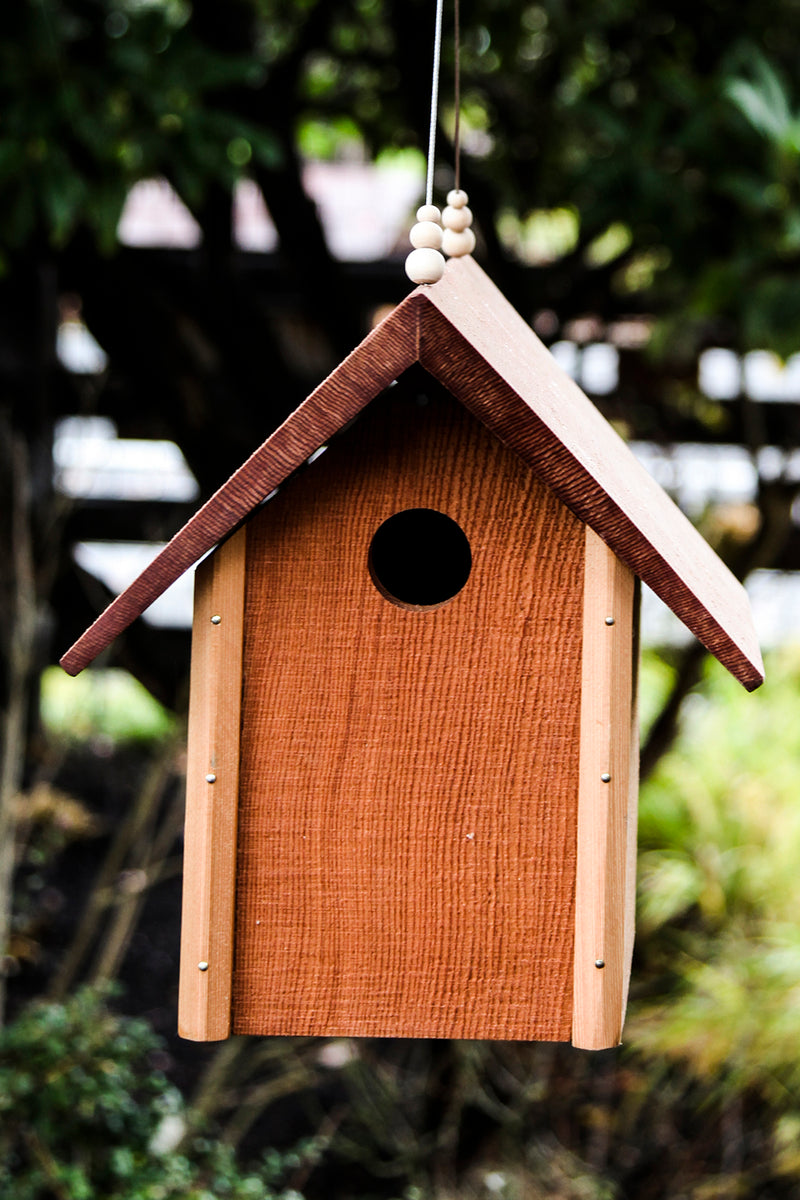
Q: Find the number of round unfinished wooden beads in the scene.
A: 6